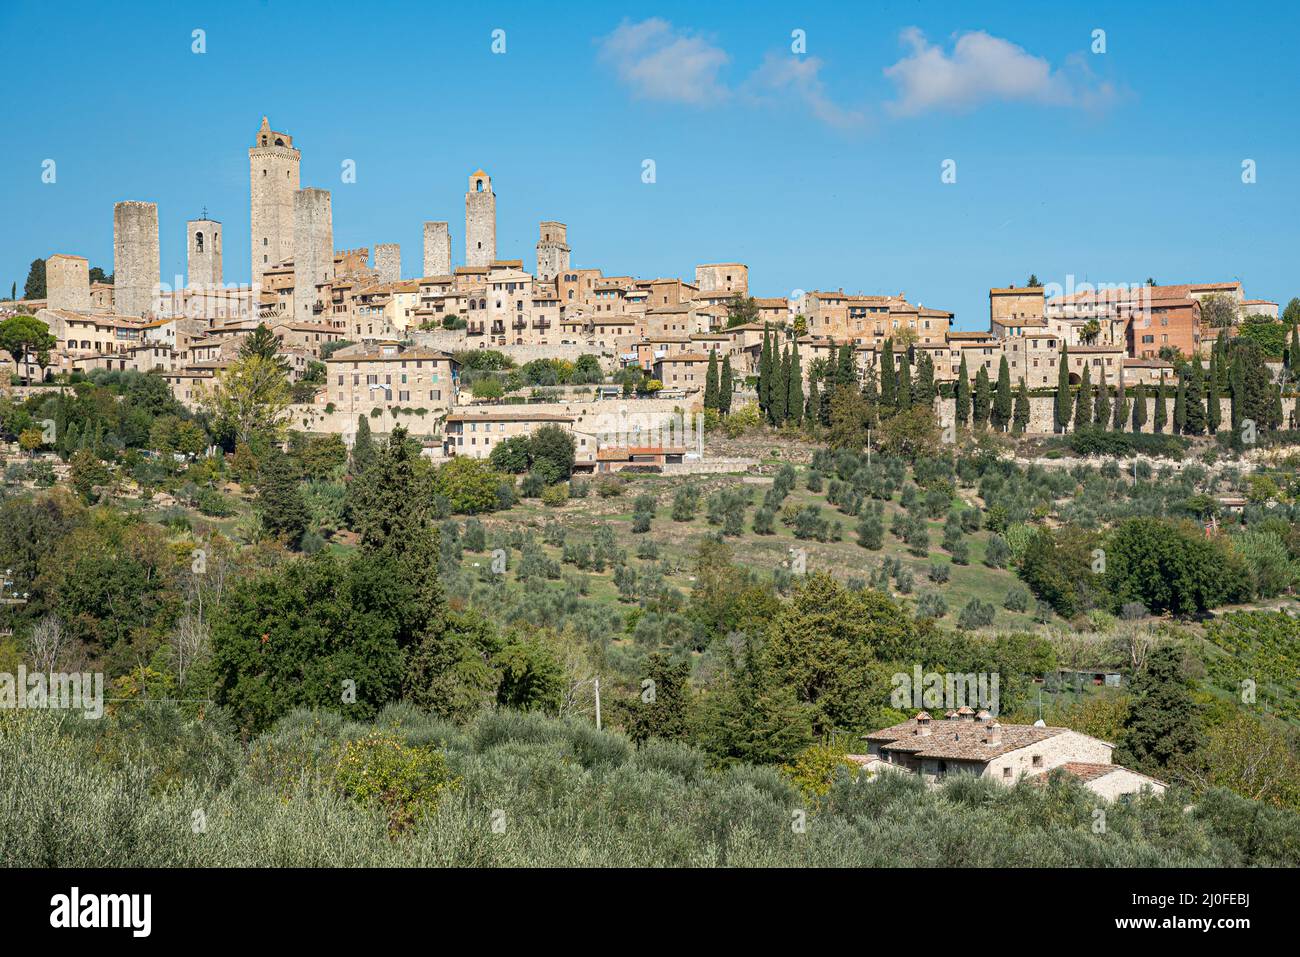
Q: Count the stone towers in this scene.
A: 9